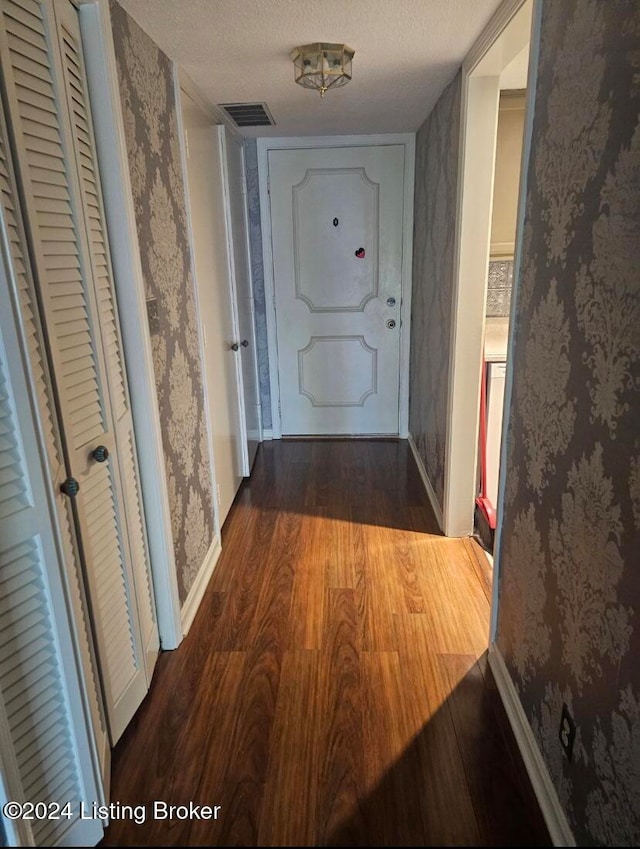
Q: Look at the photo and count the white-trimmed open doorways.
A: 1